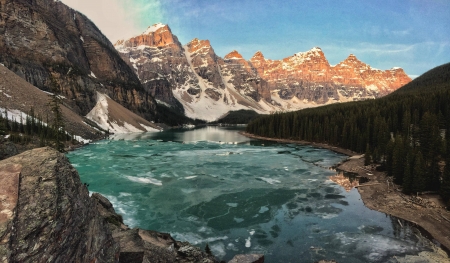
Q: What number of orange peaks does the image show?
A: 7